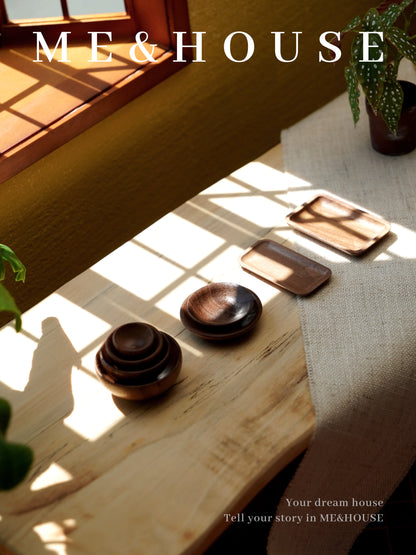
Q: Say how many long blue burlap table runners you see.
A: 0